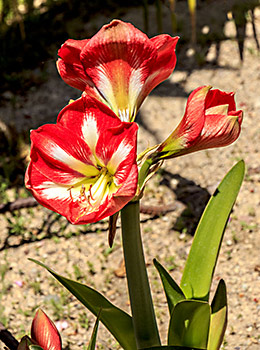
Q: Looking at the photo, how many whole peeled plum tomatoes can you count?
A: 0